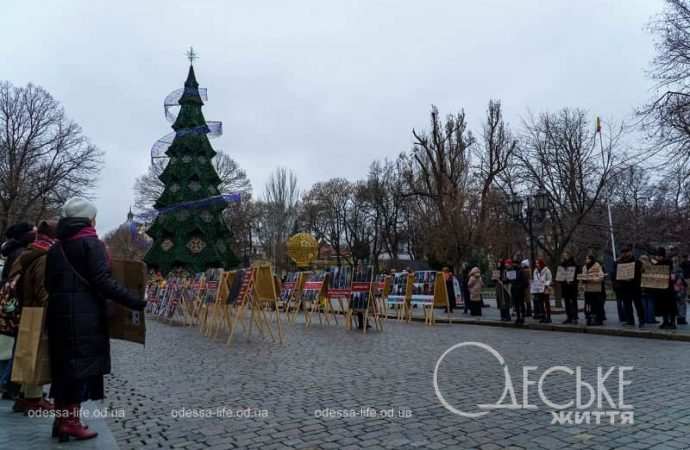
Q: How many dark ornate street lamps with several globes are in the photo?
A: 1